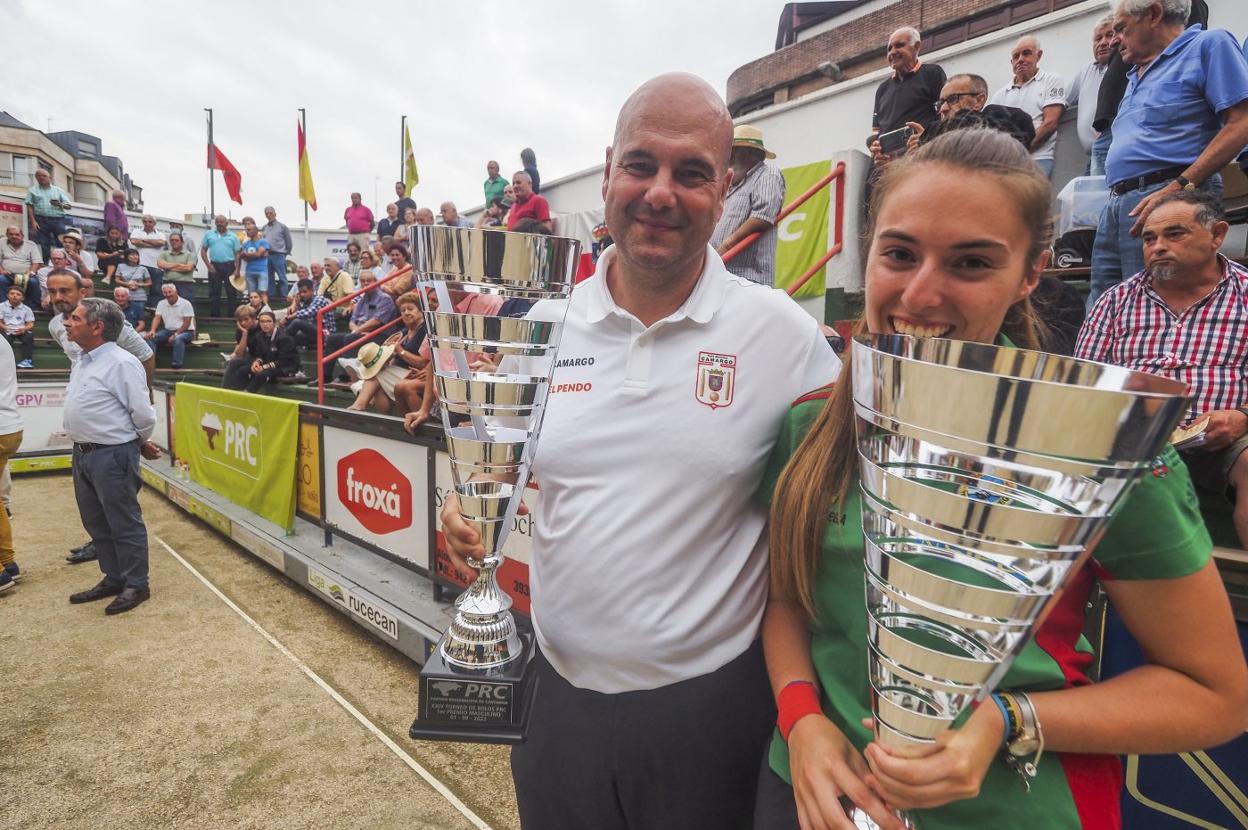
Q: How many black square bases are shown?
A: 1